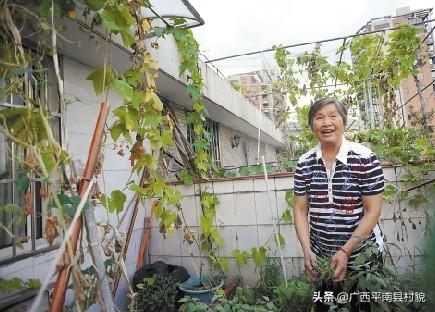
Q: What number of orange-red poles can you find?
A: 3